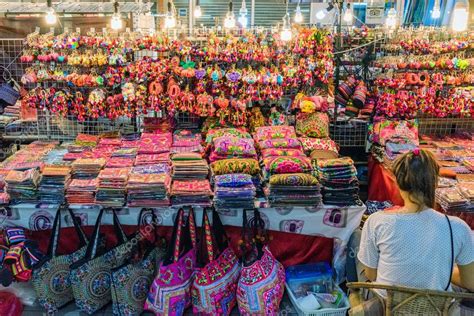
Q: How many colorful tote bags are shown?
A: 6